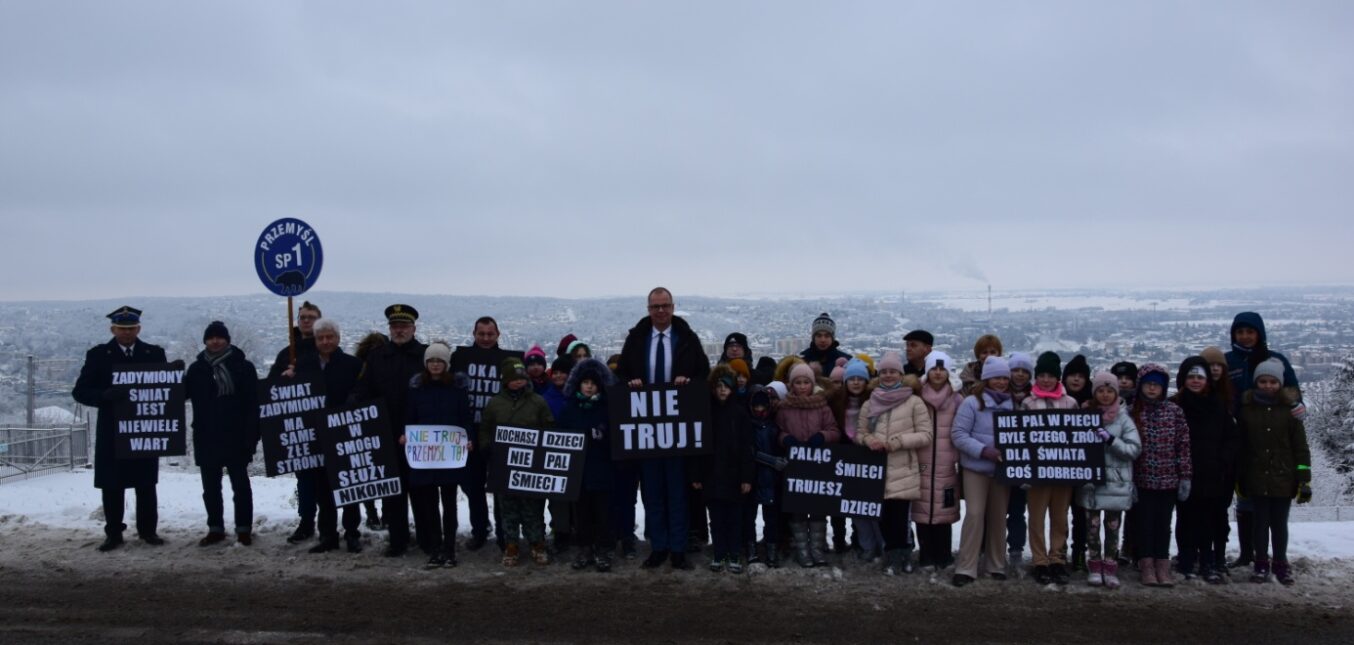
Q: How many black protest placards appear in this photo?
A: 8